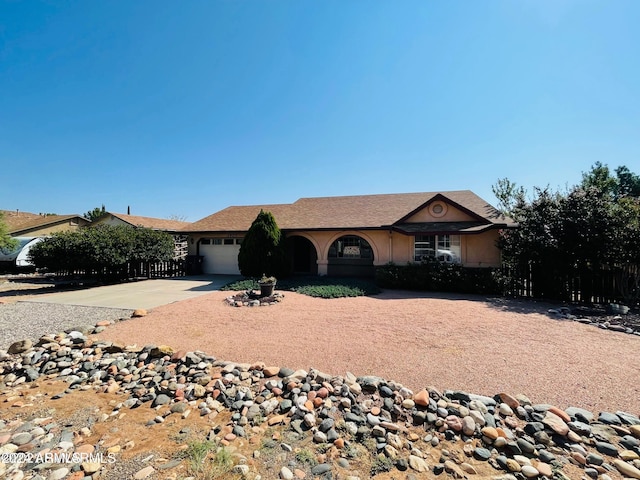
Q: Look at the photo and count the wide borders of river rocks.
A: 1